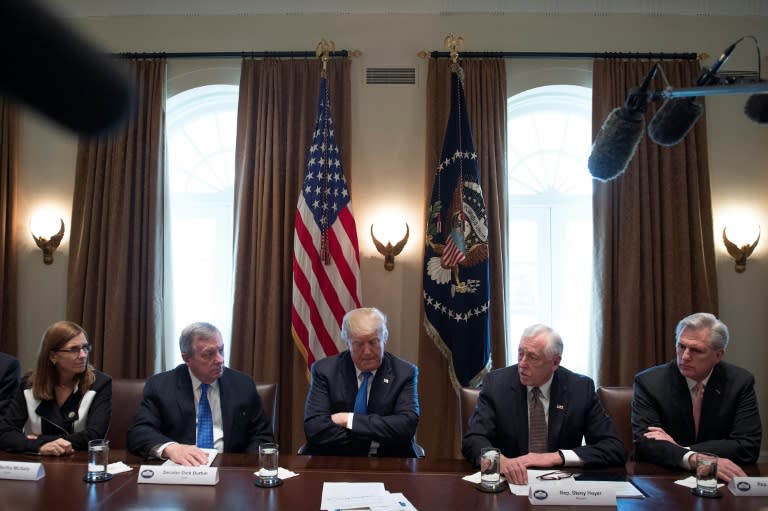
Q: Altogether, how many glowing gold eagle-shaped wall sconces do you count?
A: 3